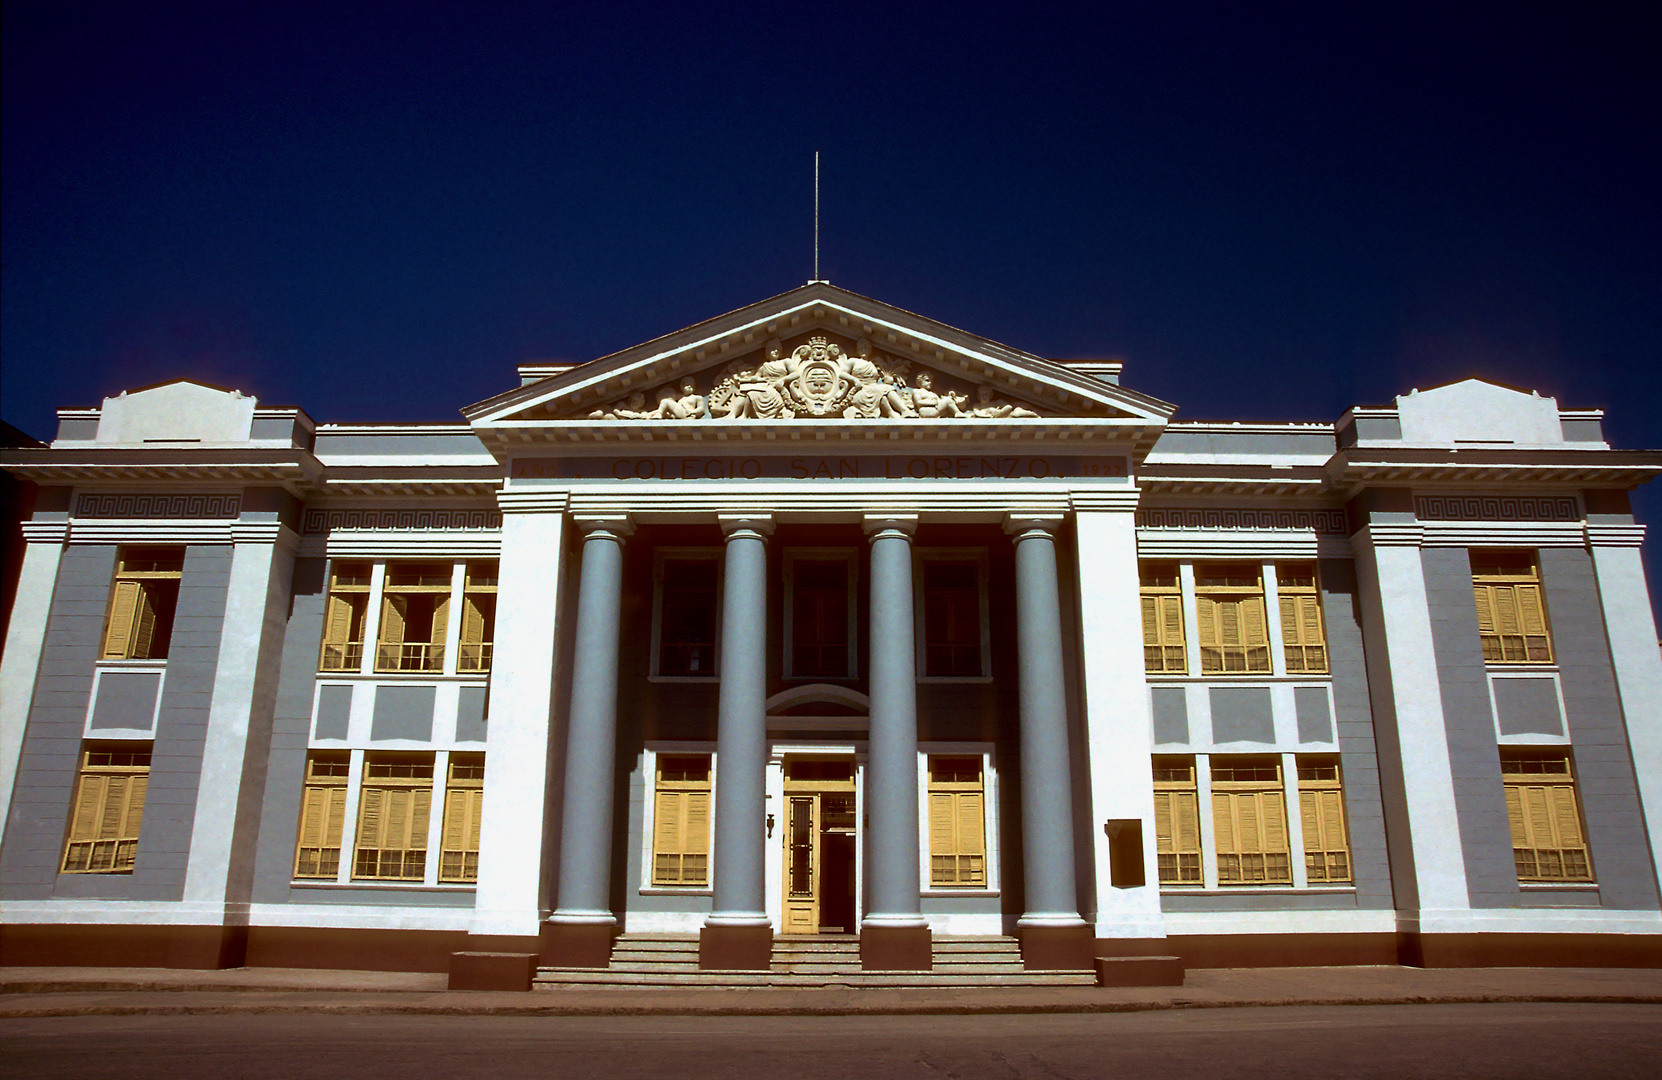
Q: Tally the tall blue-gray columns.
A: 4